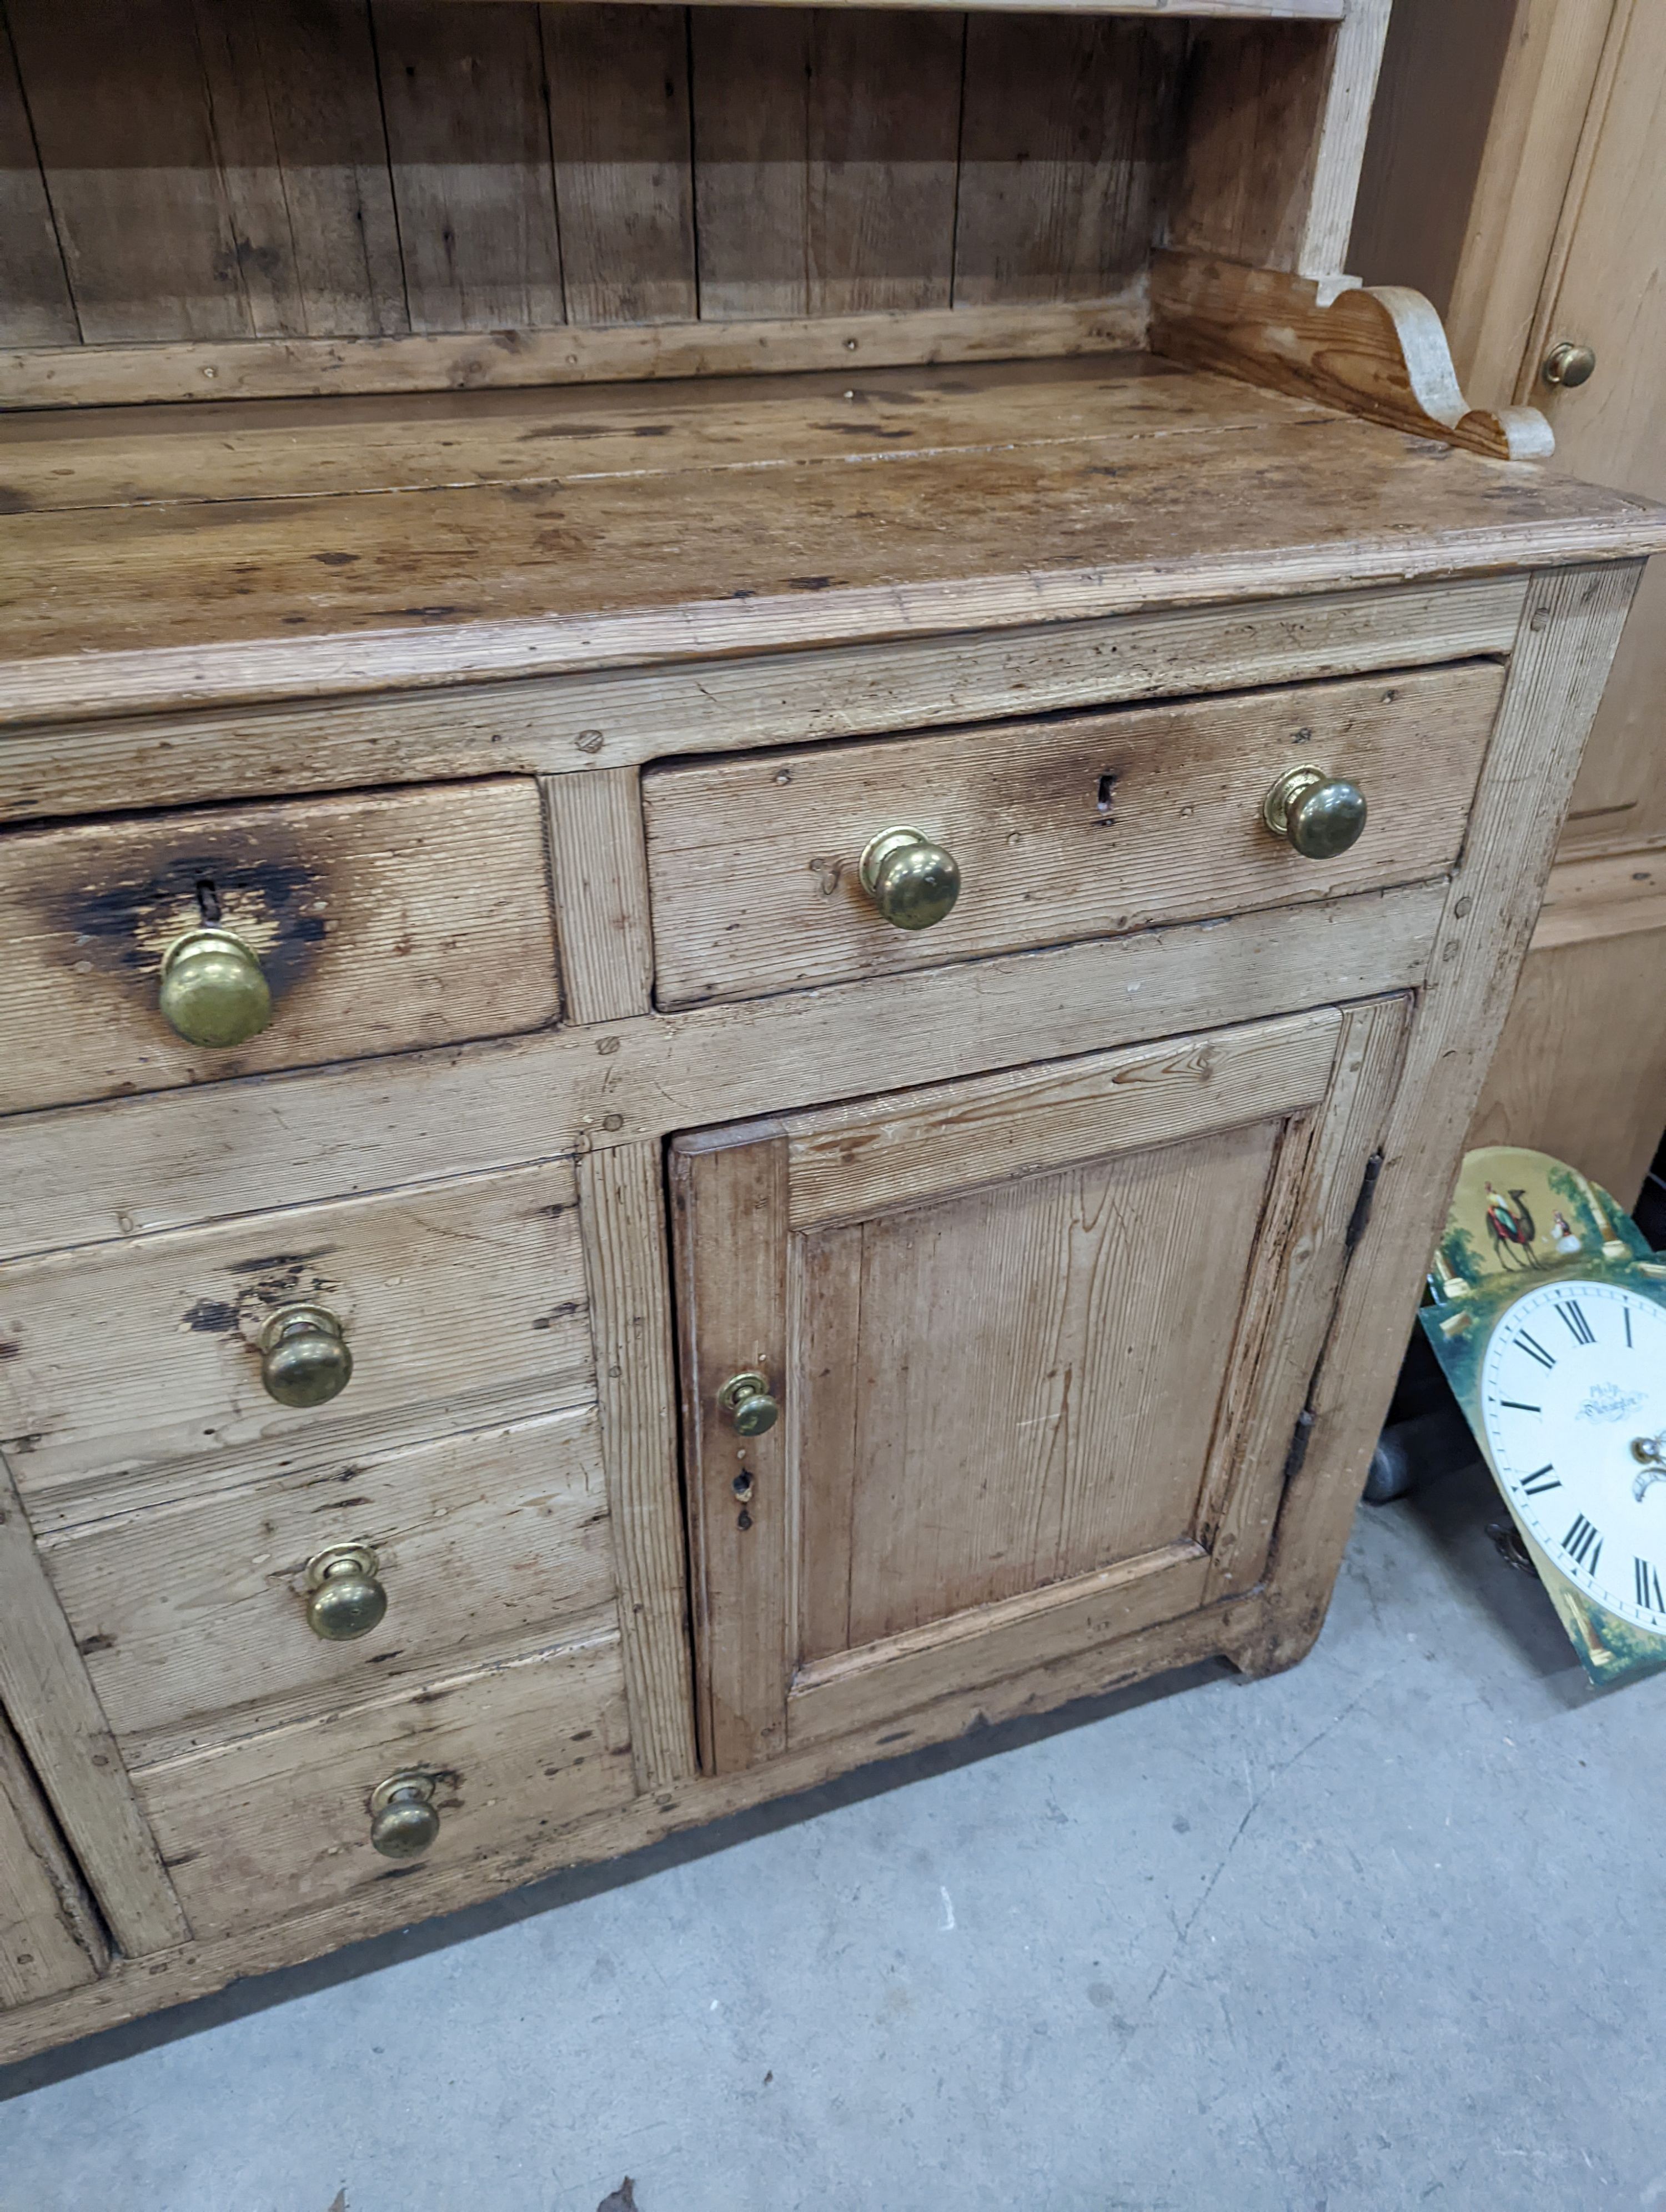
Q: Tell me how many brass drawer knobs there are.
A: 6